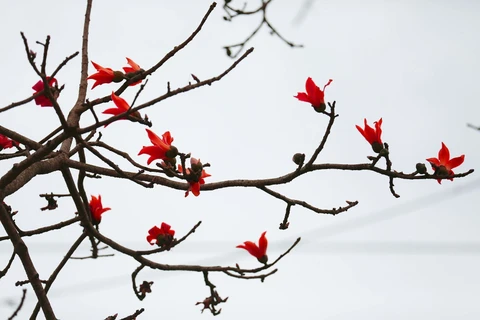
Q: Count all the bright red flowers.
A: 13